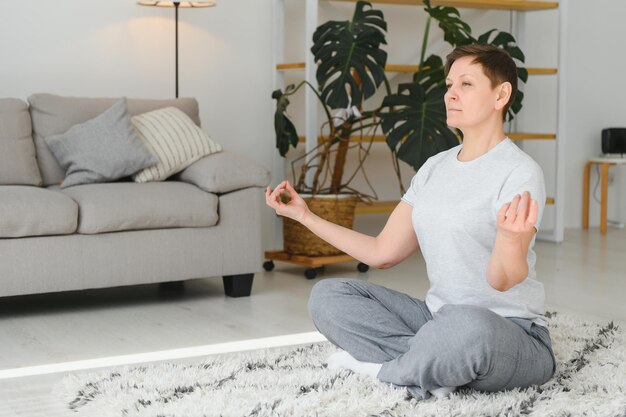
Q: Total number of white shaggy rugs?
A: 1